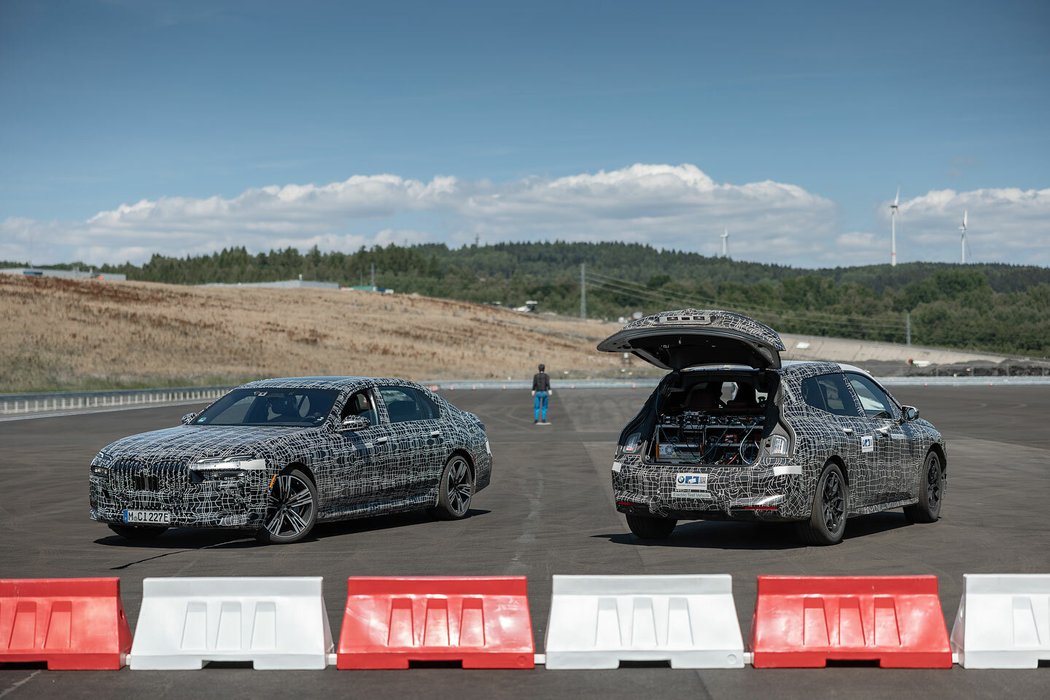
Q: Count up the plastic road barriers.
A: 6